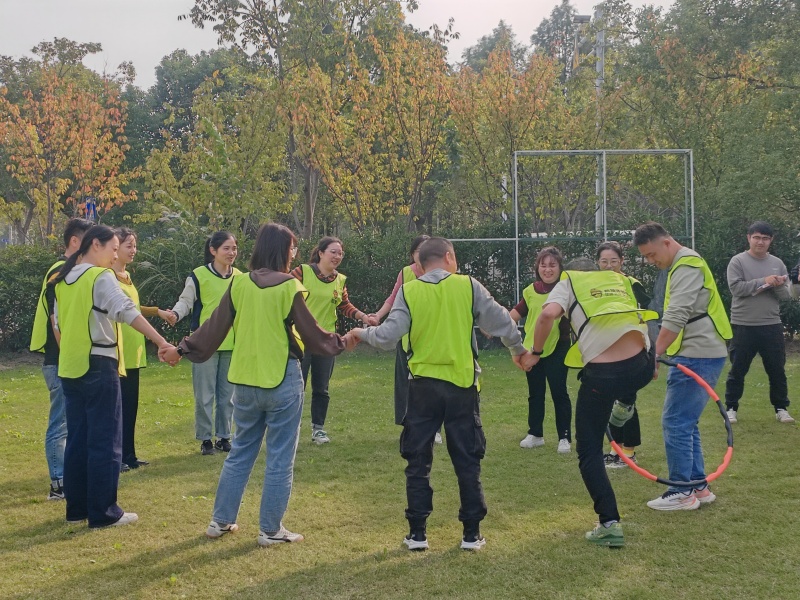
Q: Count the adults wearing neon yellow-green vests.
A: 12